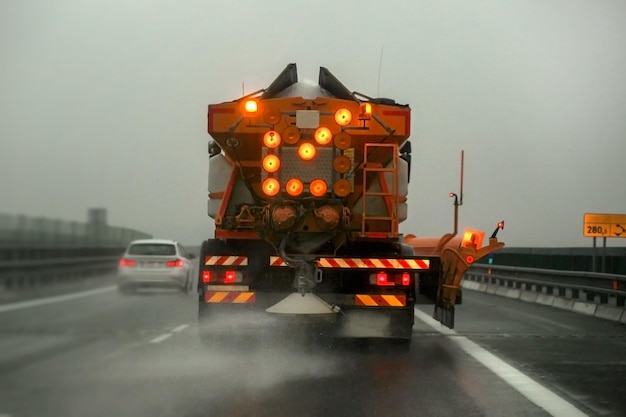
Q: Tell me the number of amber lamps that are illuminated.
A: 11